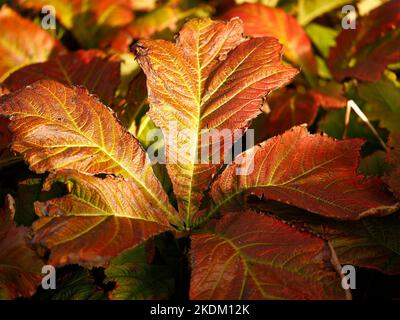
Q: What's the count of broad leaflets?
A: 5